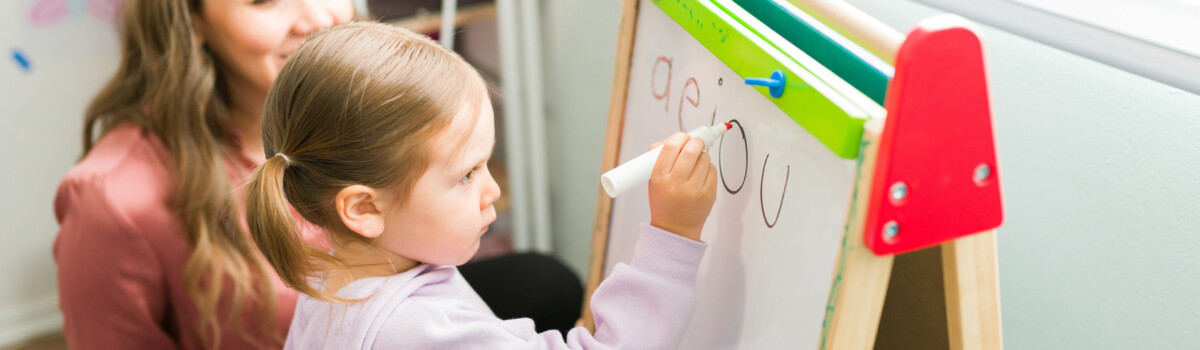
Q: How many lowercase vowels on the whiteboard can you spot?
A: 5